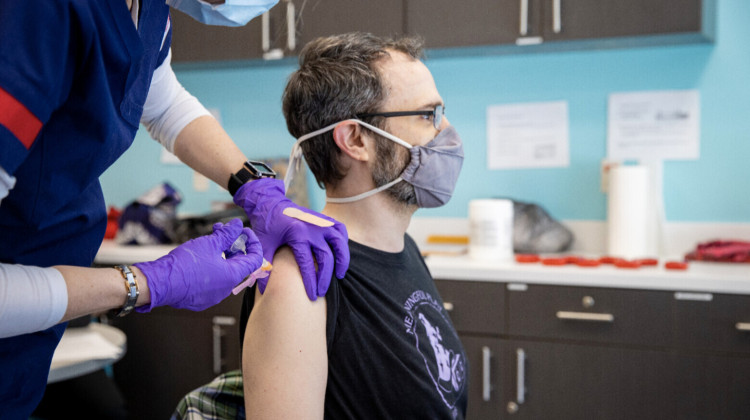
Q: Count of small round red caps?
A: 8